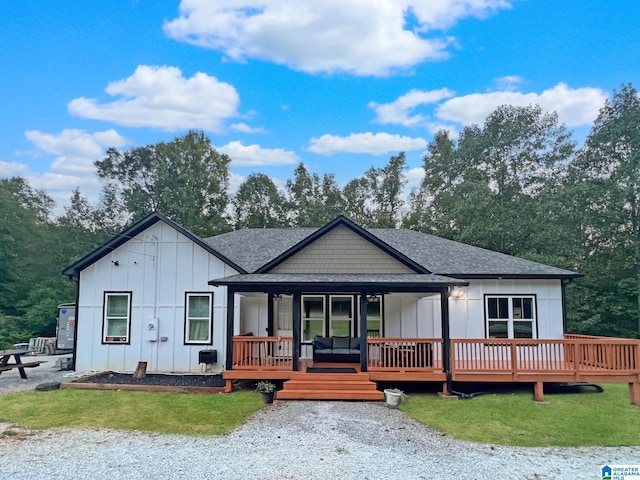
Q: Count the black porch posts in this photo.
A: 4